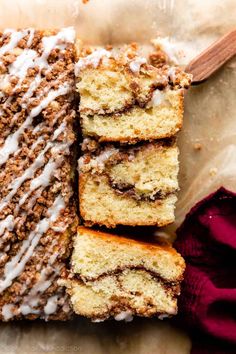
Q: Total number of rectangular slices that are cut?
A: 3